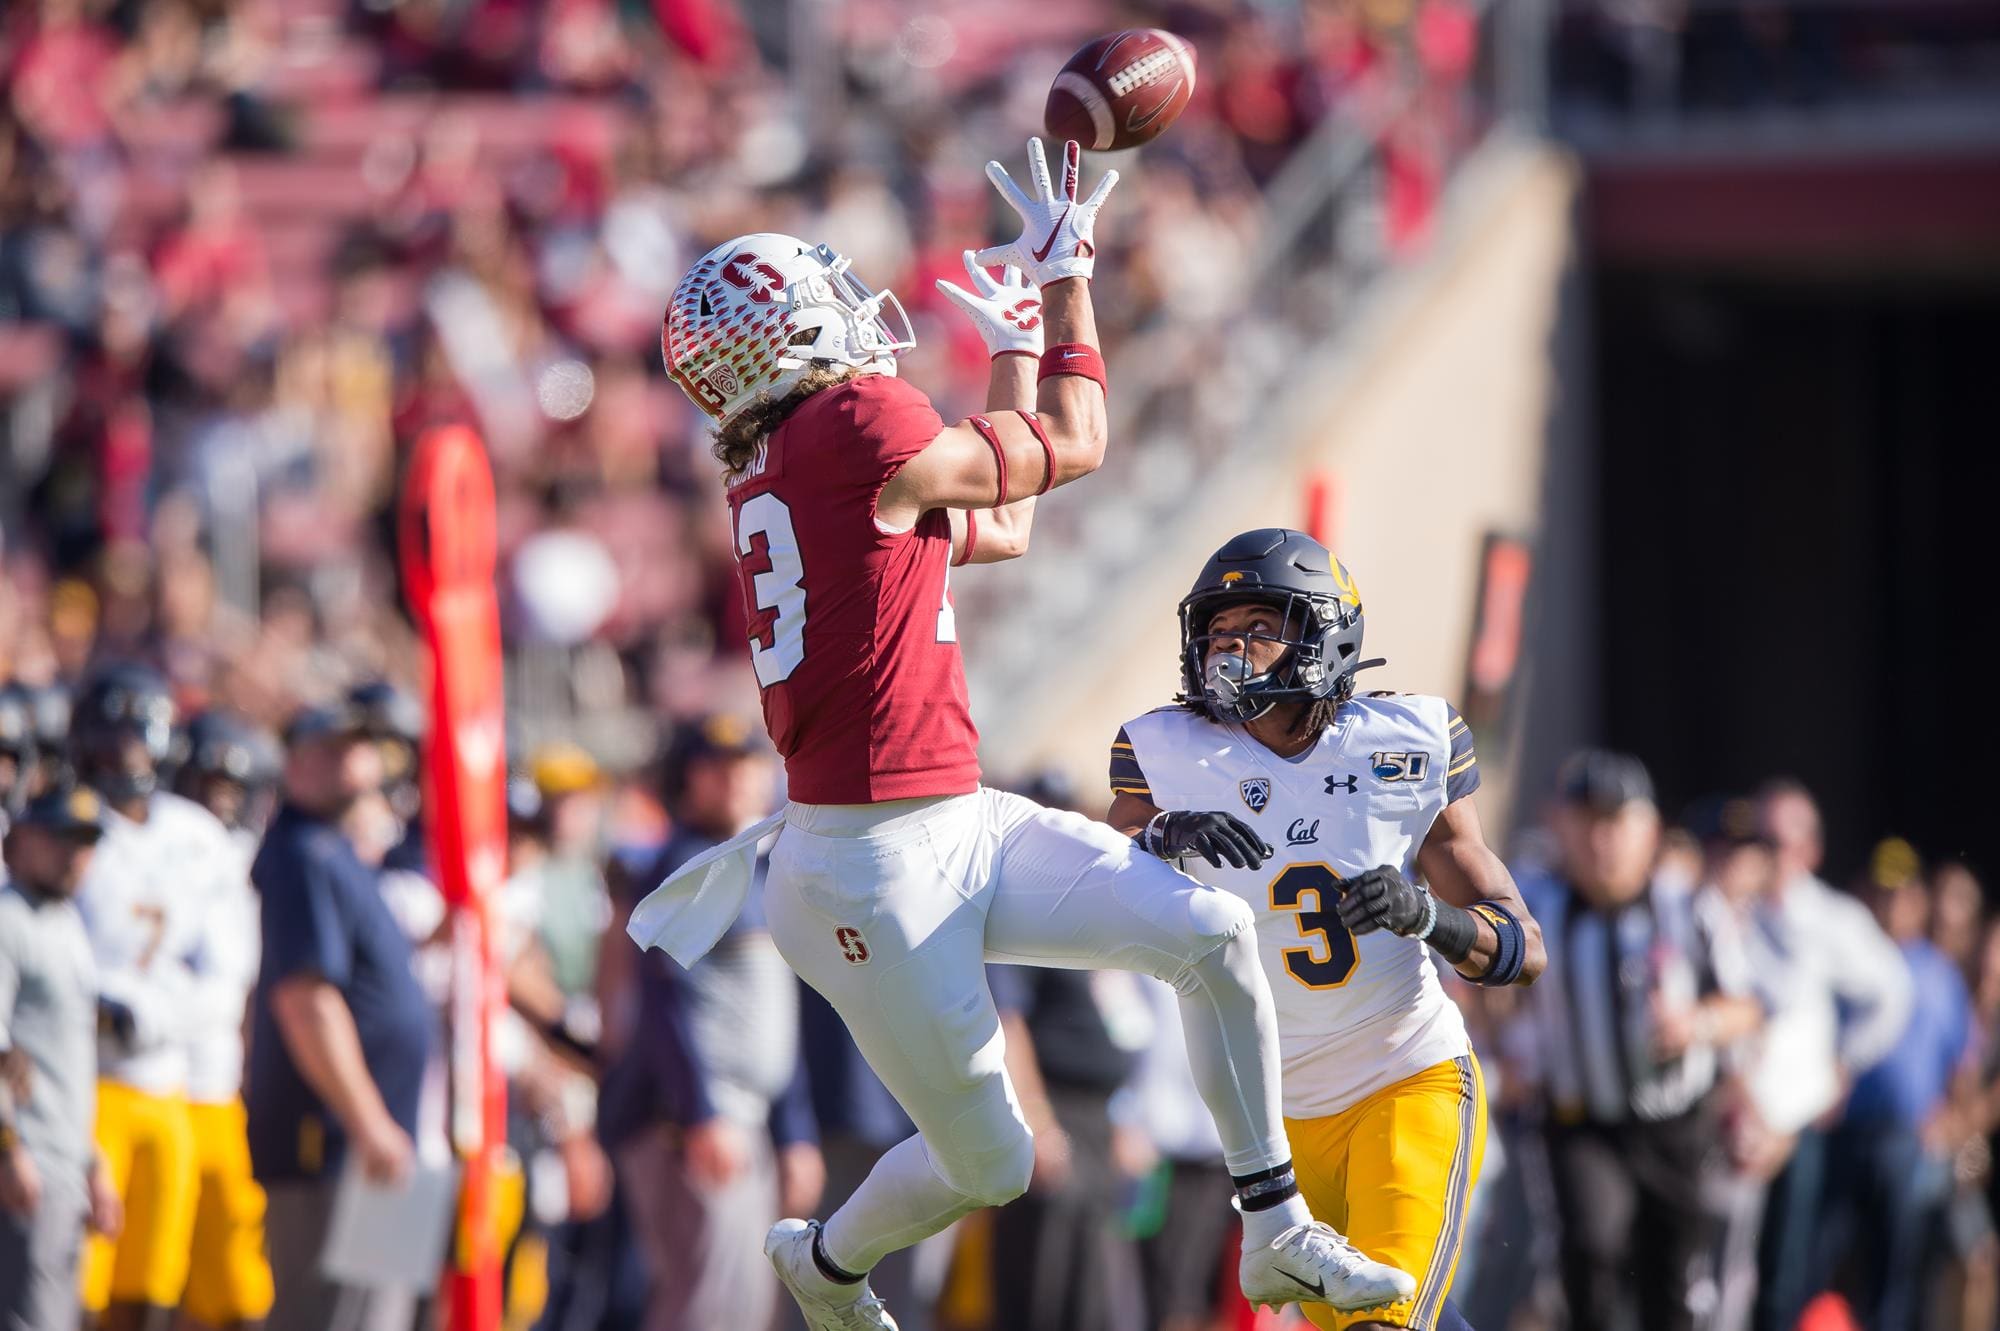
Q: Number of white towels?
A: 1